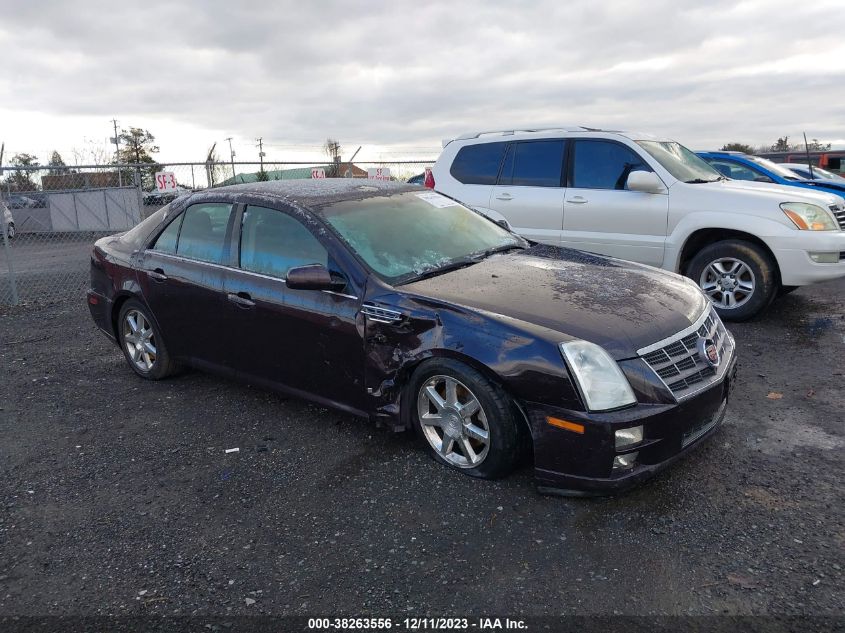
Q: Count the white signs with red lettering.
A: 3